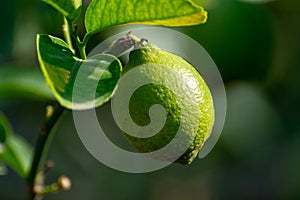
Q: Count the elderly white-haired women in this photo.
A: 0